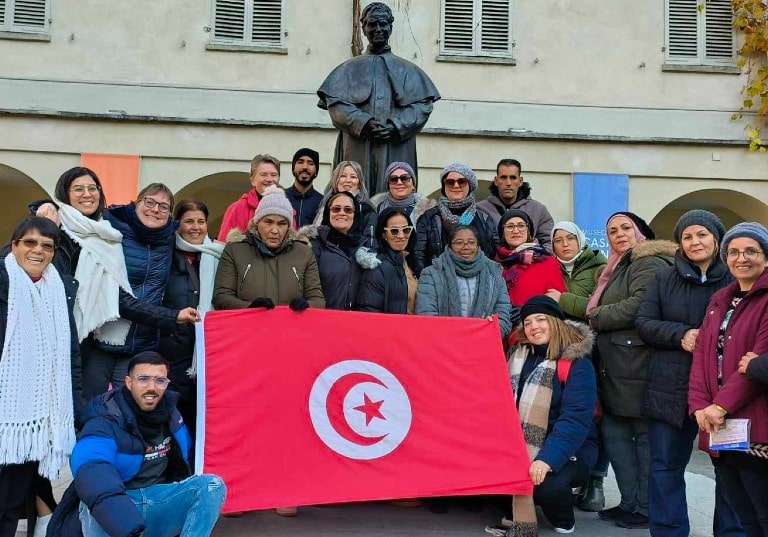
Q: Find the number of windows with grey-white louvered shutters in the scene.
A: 4